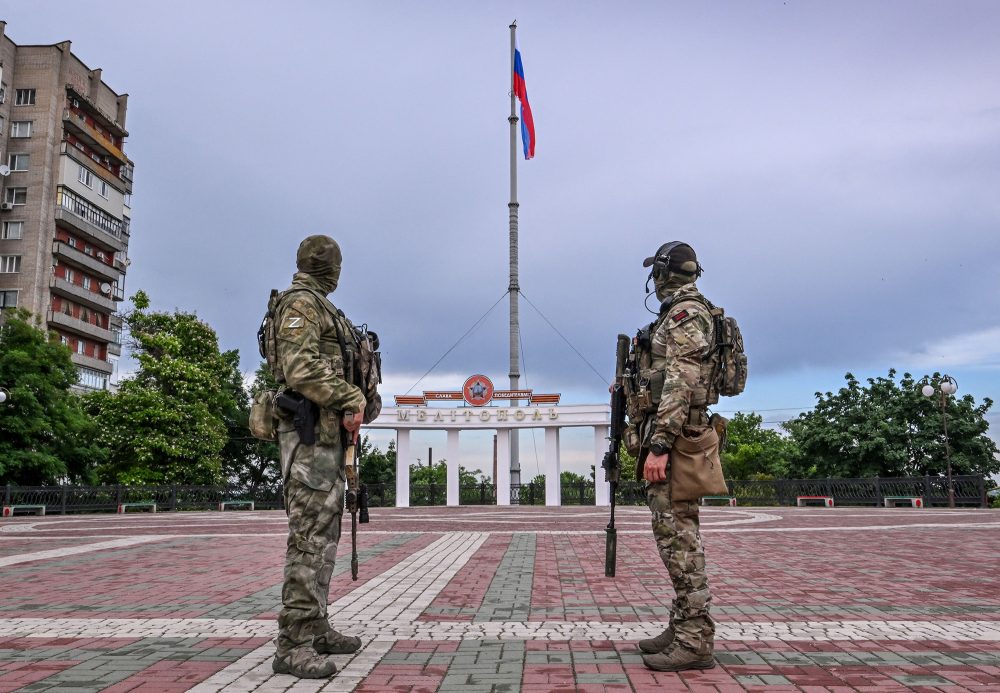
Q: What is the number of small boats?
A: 0